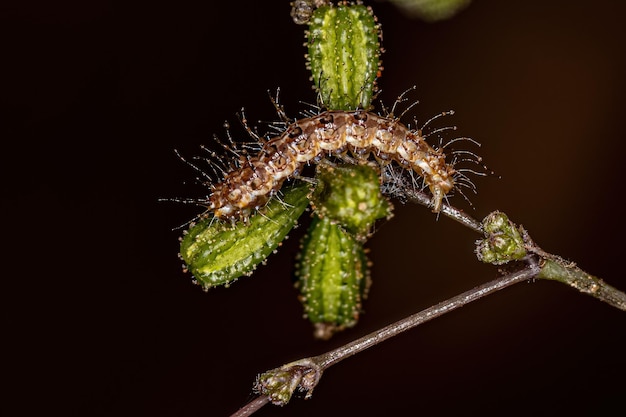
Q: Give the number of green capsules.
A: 4